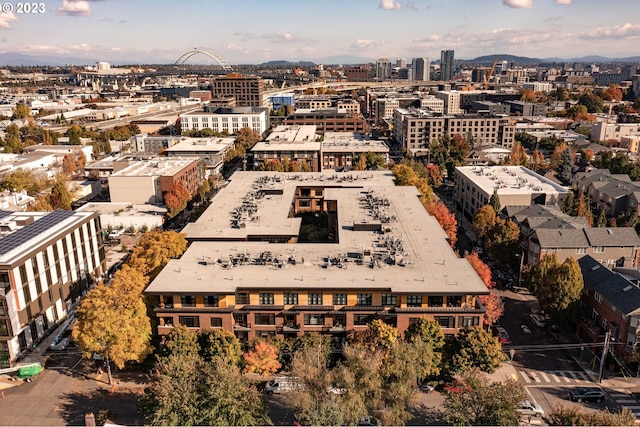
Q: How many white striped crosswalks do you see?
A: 2